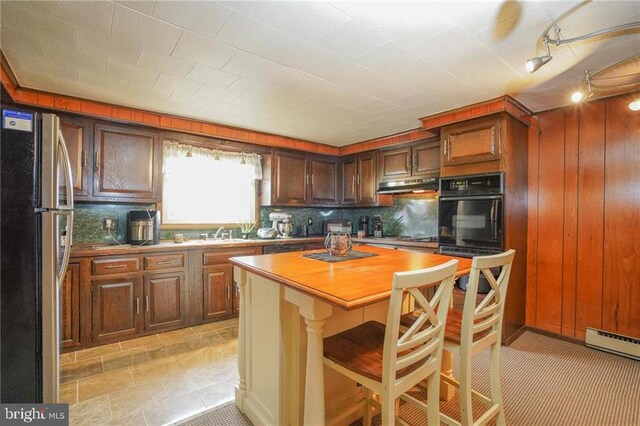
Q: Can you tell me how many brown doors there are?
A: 14